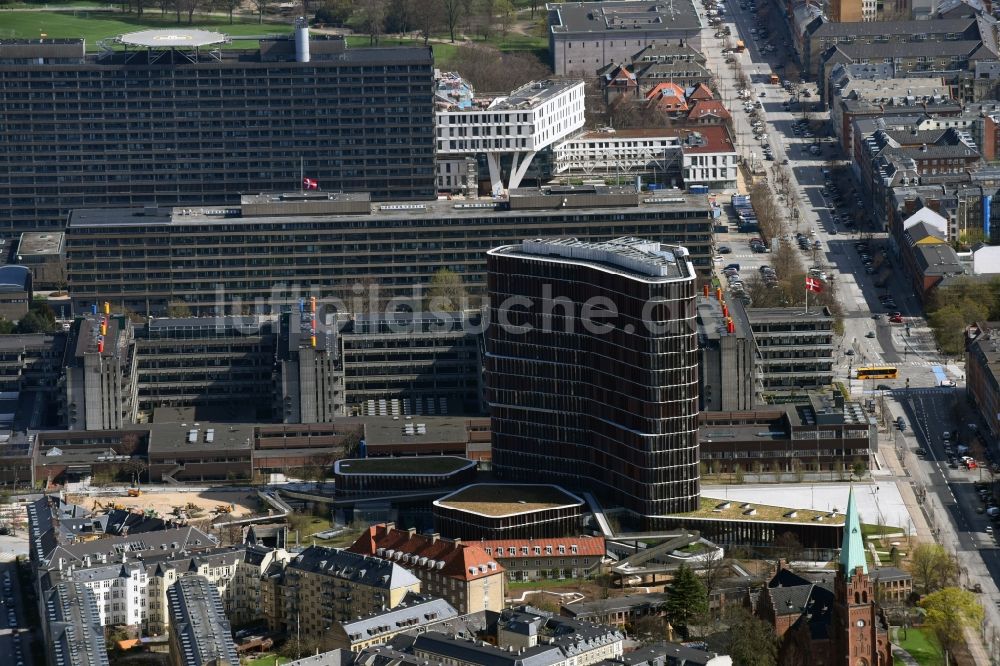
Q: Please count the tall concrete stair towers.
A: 3